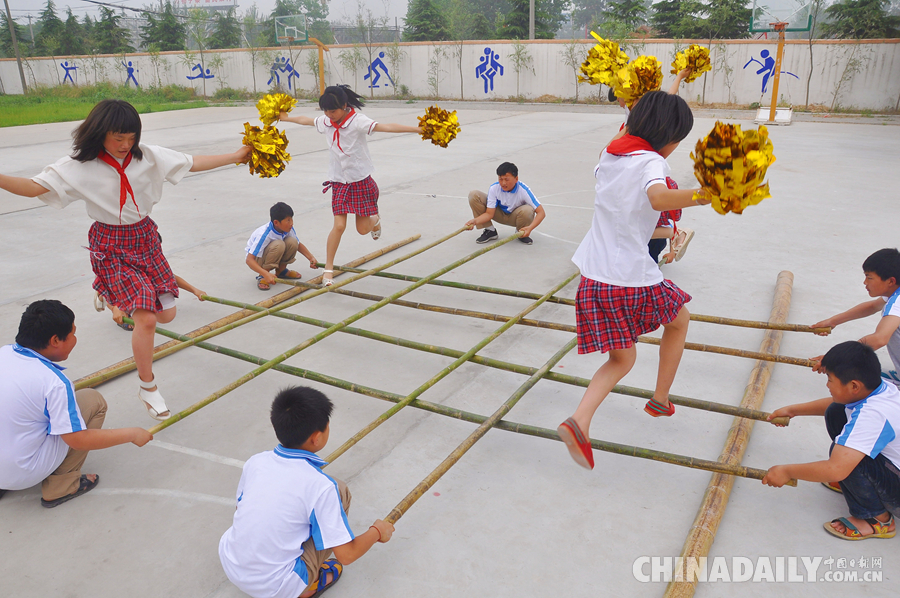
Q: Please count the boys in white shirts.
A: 6